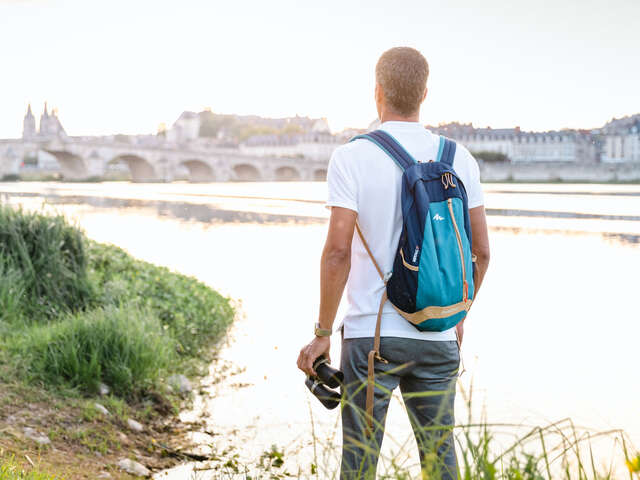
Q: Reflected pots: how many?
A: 0